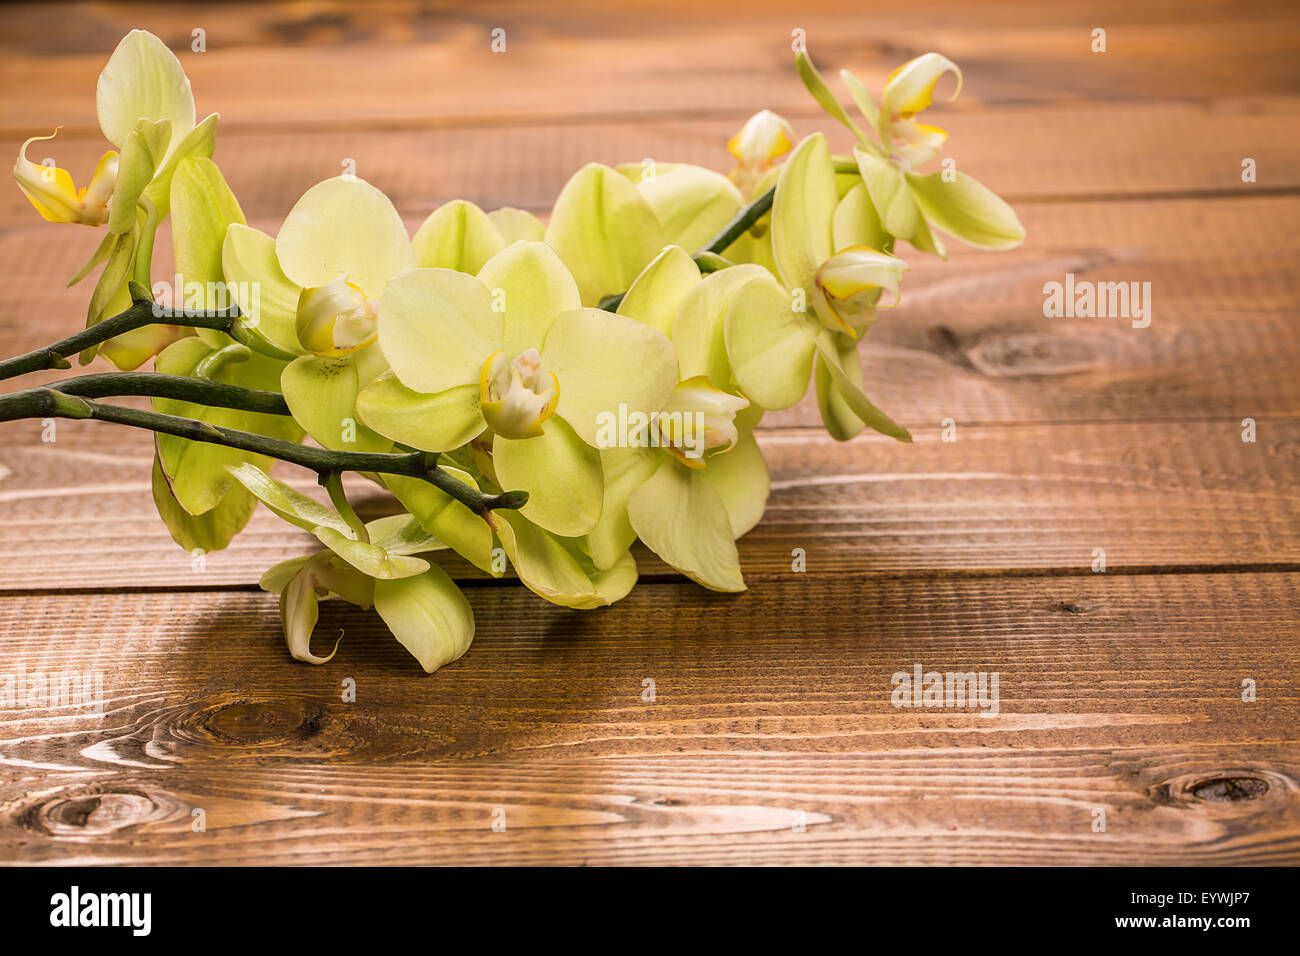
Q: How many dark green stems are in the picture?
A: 3